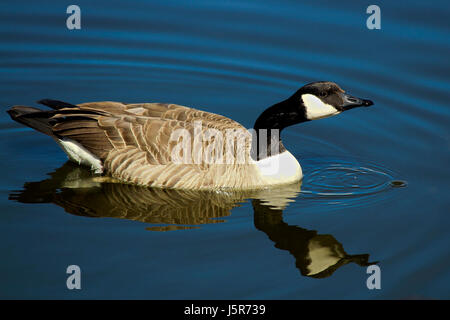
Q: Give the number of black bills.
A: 1